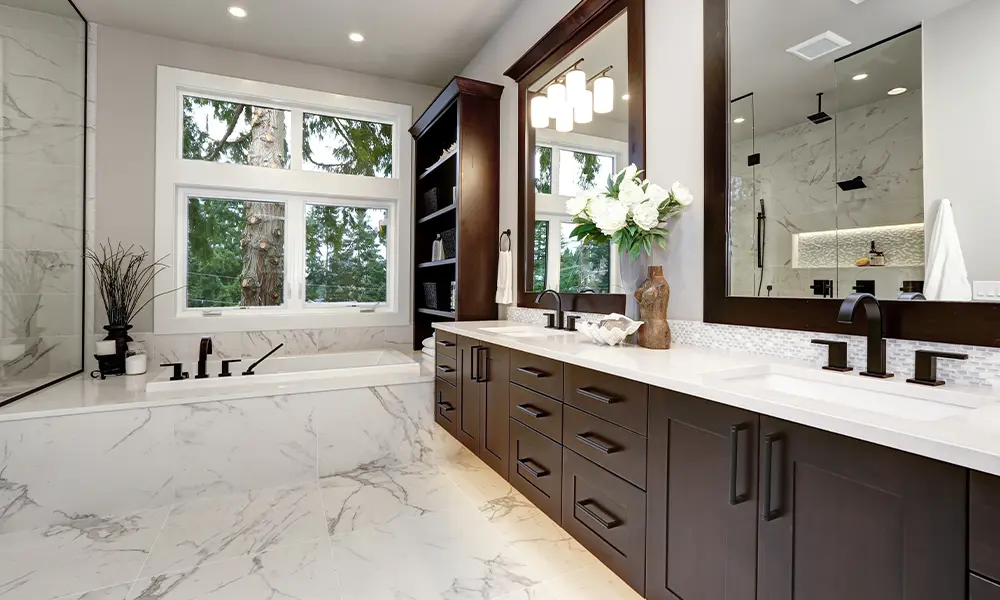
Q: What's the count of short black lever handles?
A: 6